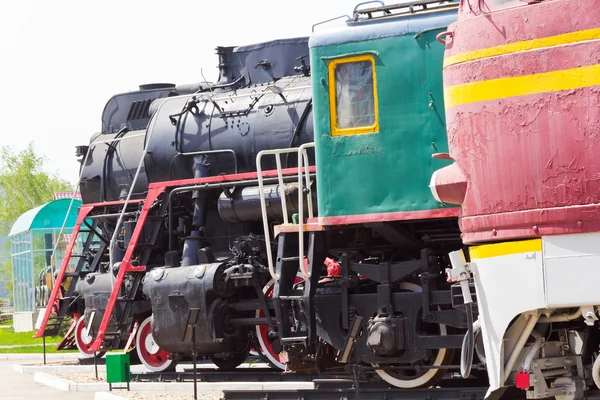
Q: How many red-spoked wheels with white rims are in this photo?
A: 3